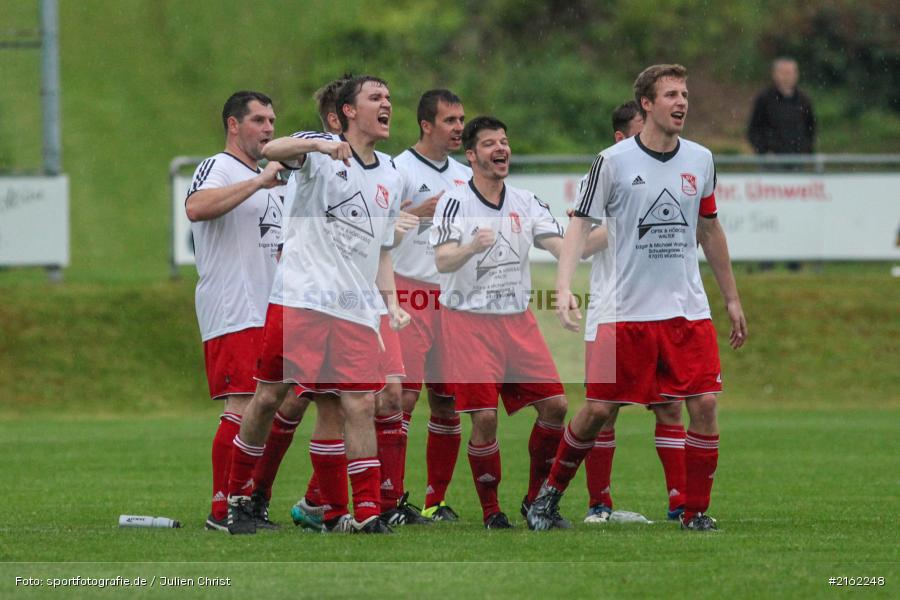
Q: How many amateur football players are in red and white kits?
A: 7